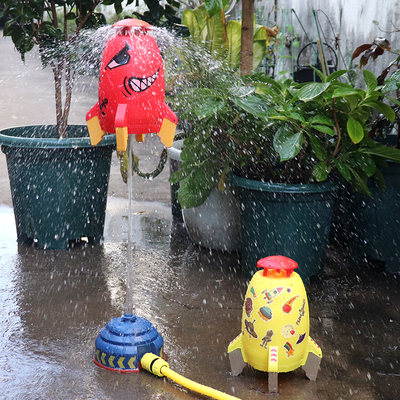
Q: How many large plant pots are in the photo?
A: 4